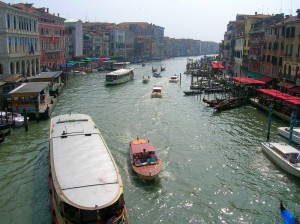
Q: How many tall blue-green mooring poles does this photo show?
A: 2